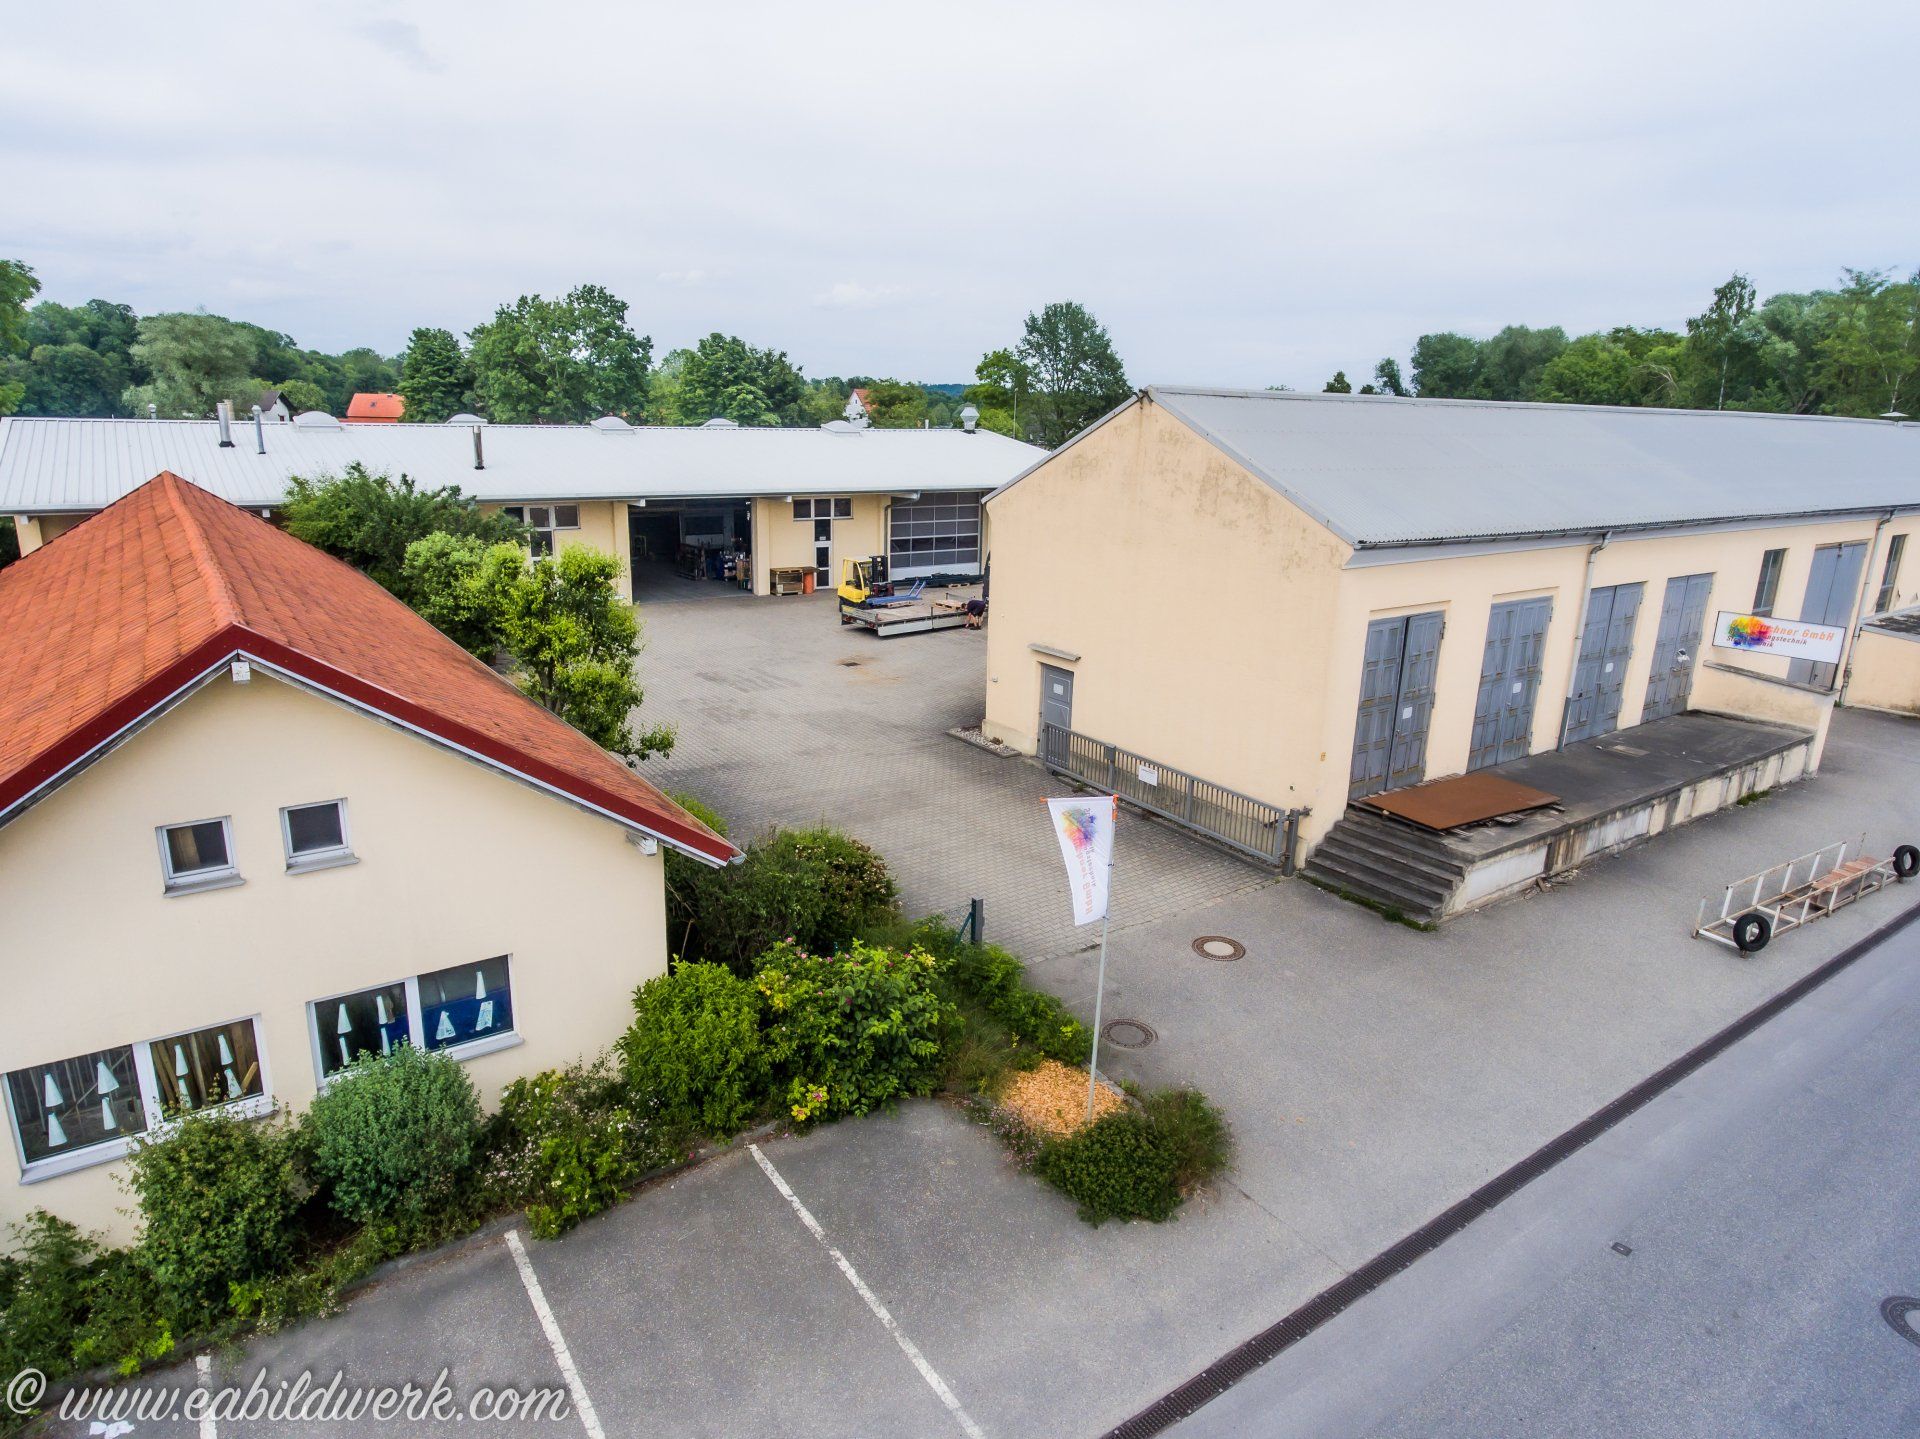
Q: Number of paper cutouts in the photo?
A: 15